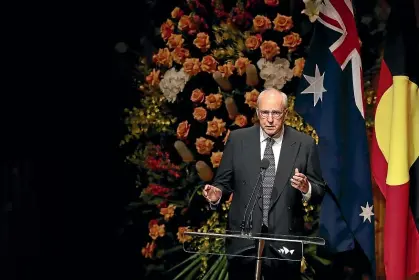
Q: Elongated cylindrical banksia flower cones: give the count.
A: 5